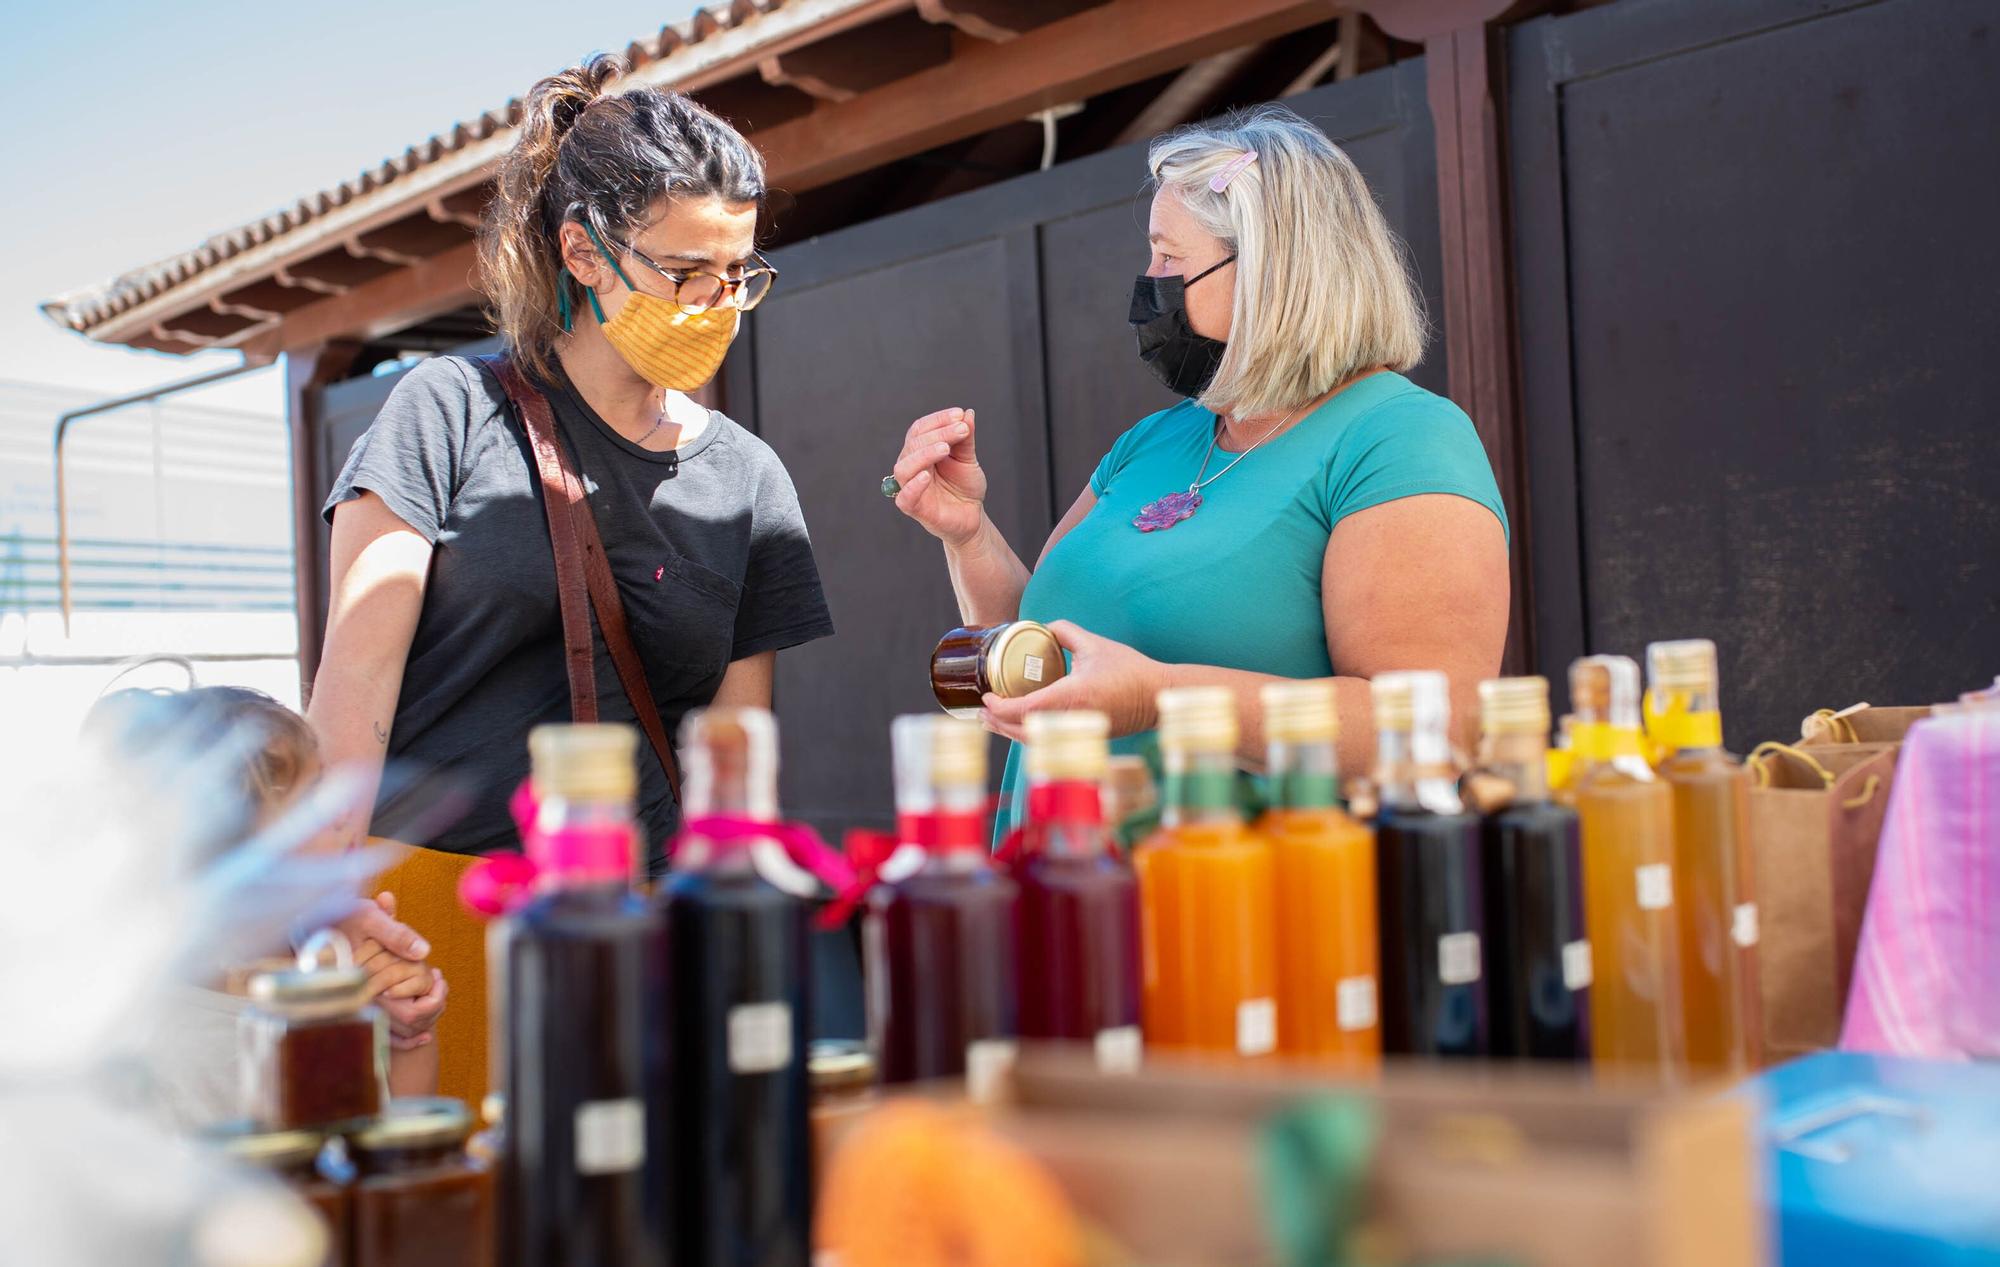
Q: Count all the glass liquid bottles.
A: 10